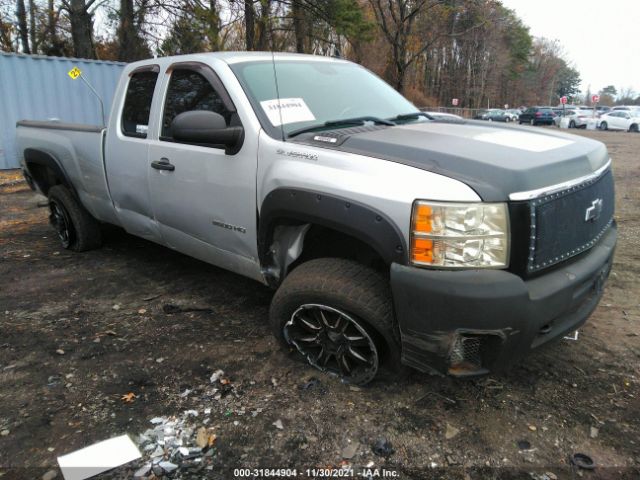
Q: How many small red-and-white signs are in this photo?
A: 3